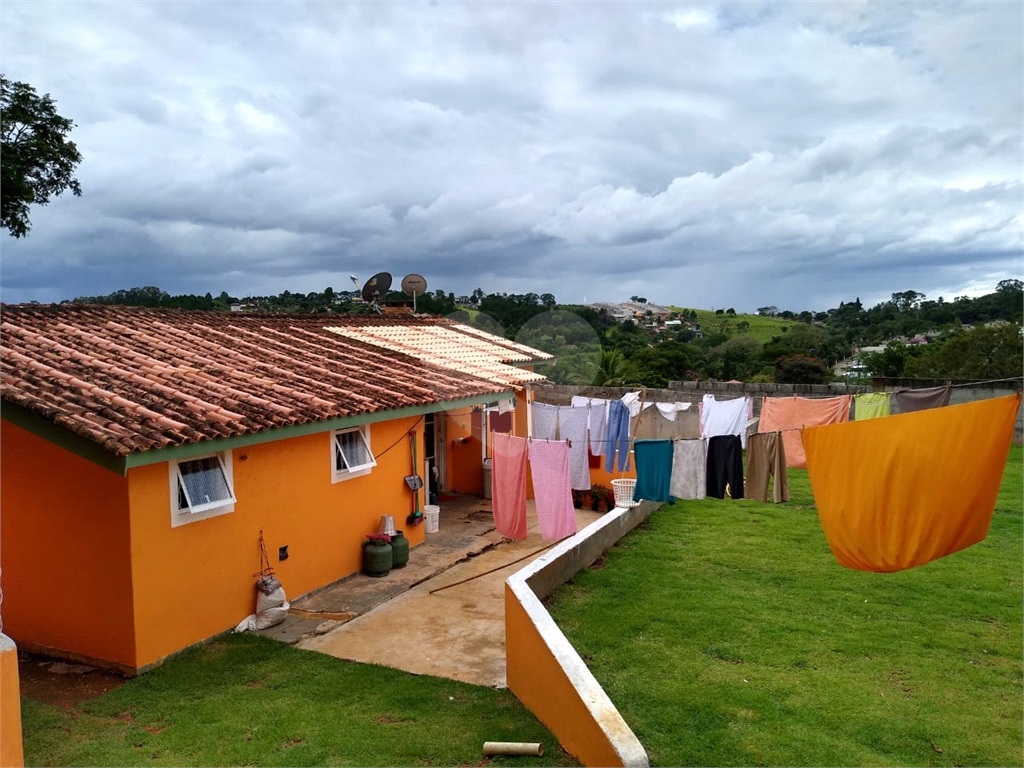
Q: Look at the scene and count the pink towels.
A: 2